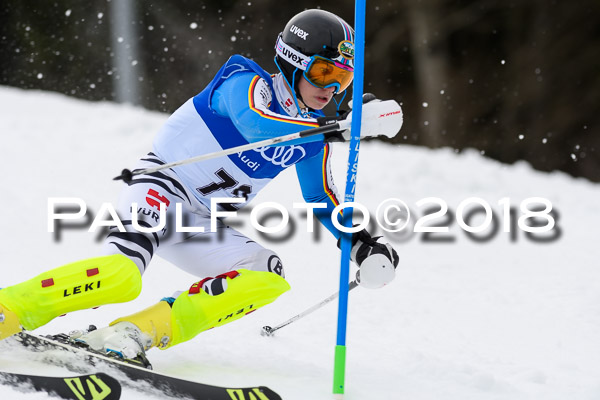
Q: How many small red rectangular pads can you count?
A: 2